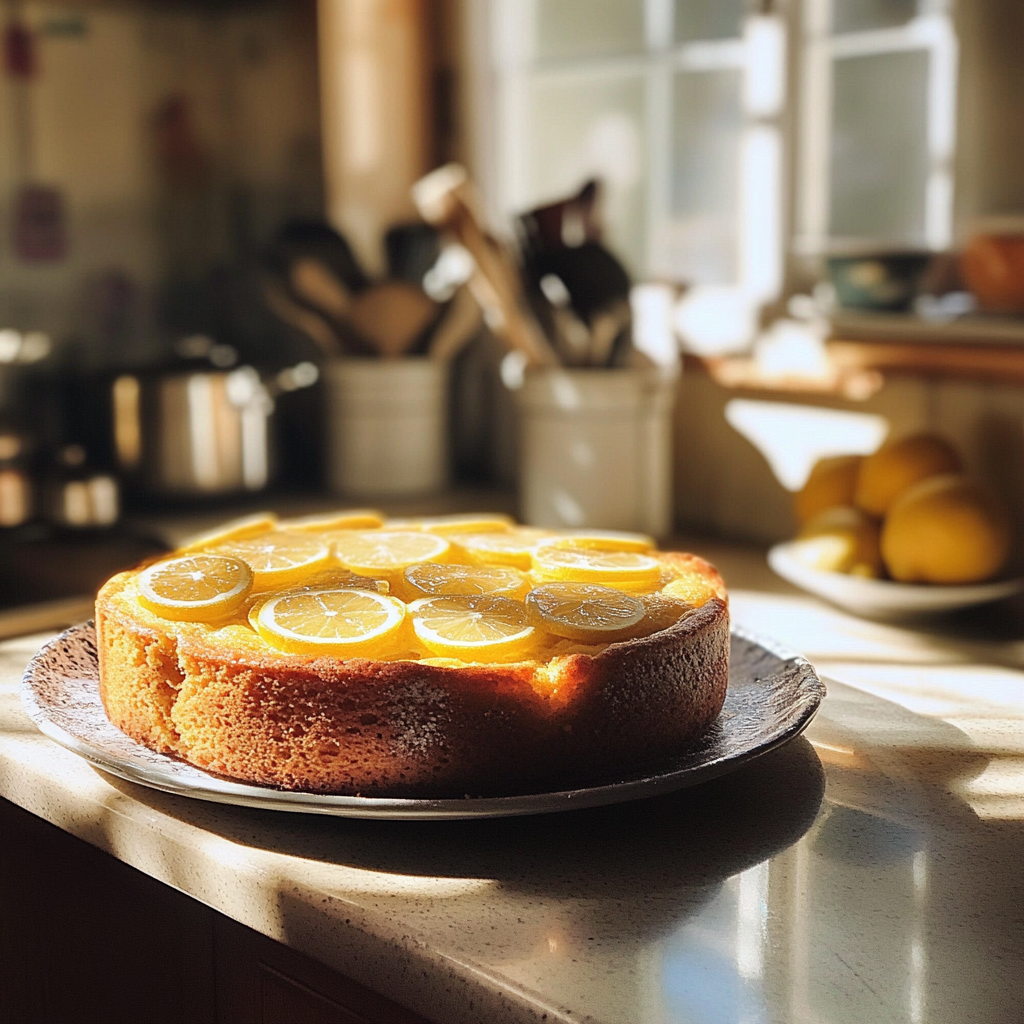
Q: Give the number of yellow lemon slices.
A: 13